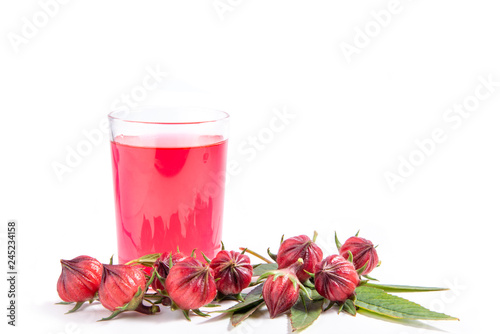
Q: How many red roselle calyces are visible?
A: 9